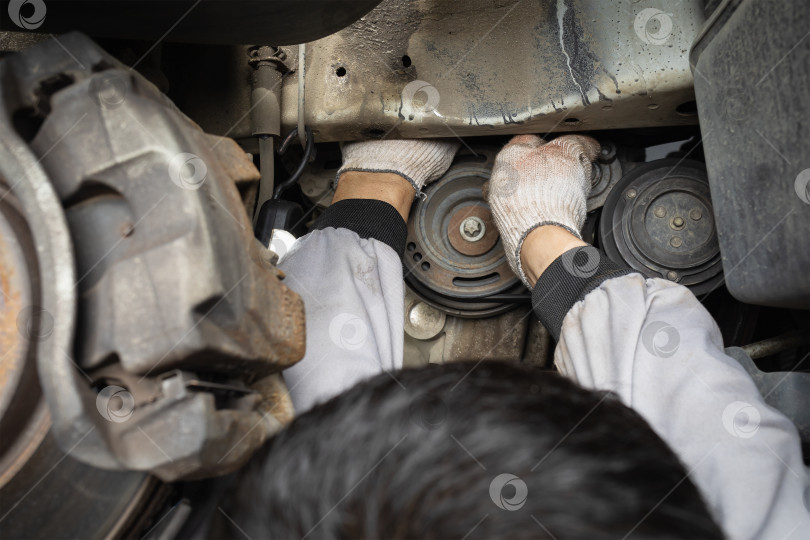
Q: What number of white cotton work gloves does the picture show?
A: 2